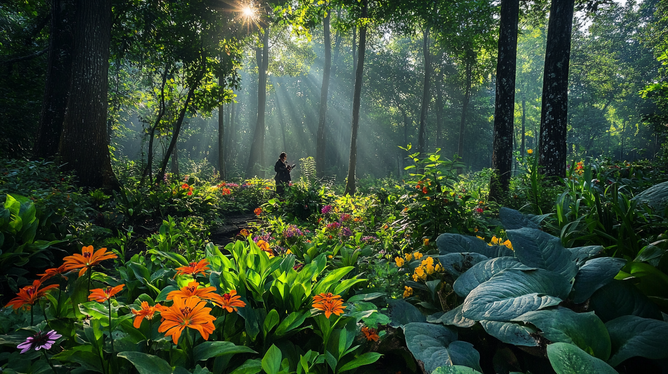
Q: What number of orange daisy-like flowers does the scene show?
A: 11